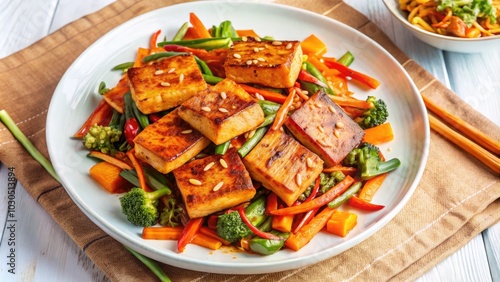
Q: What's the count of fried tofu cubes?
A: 7